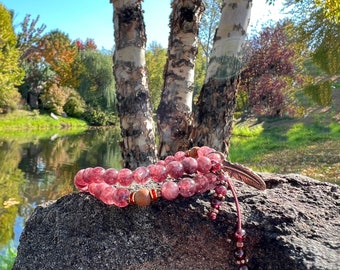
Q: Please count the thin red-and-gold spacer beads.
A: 2